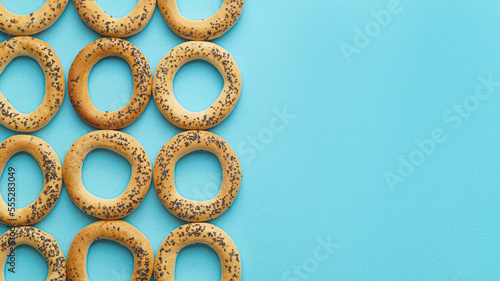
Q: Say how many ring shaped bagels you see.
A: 12